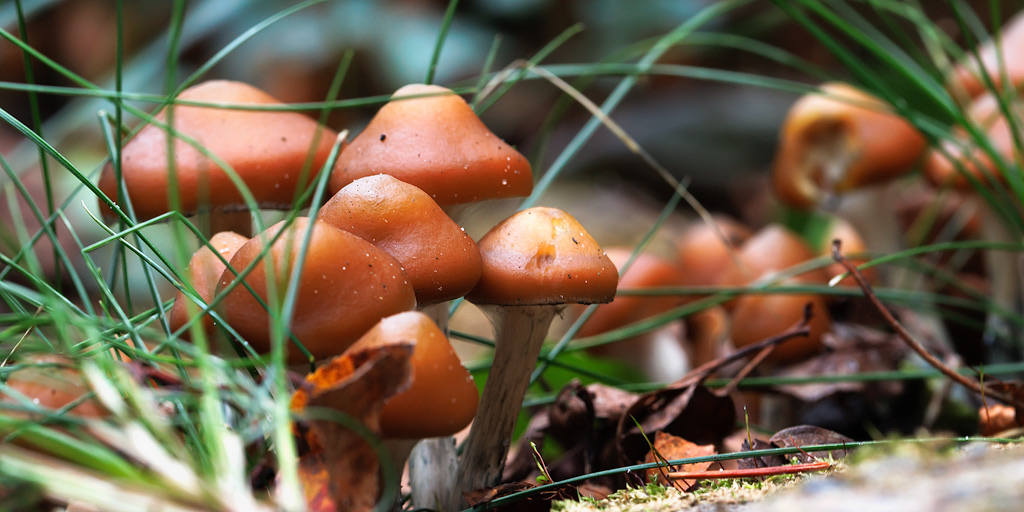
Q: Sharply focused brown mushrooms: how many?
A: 7